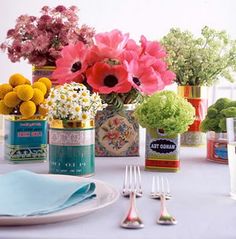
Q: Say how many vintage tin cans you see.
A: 7